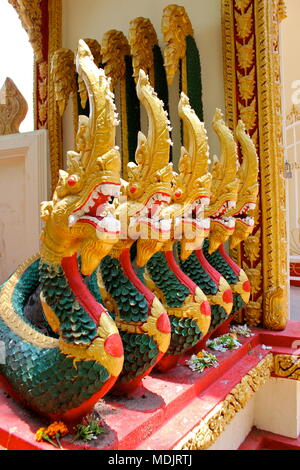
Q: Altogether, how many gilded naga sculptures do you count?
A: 5